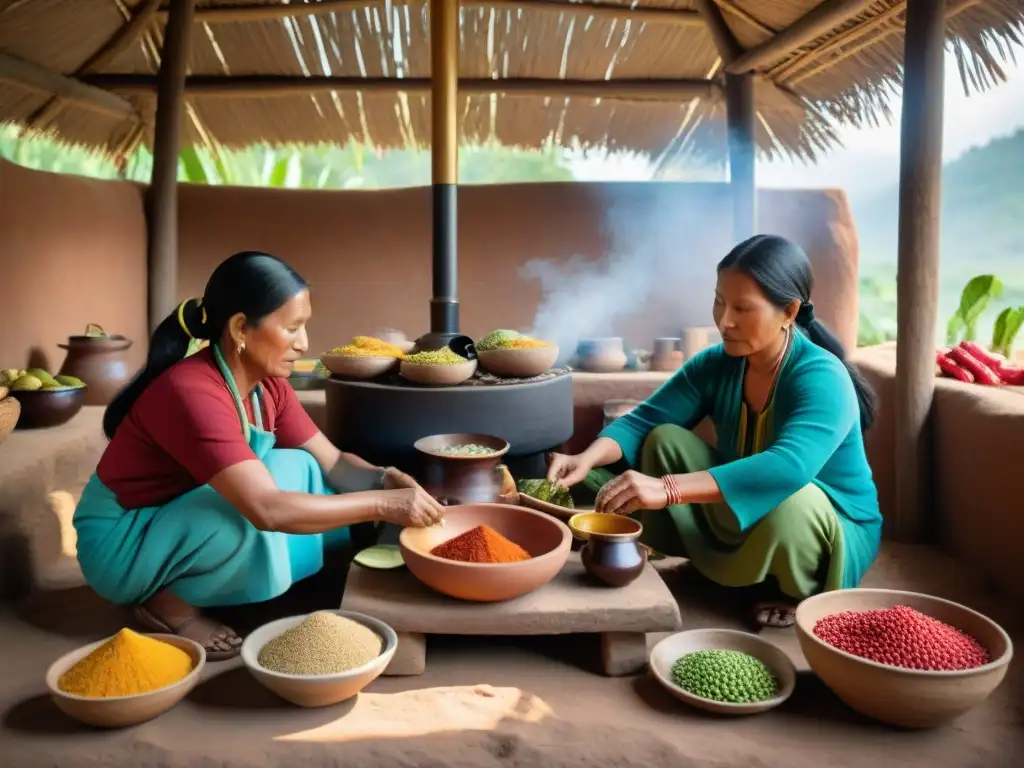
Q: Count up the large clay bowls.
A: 2